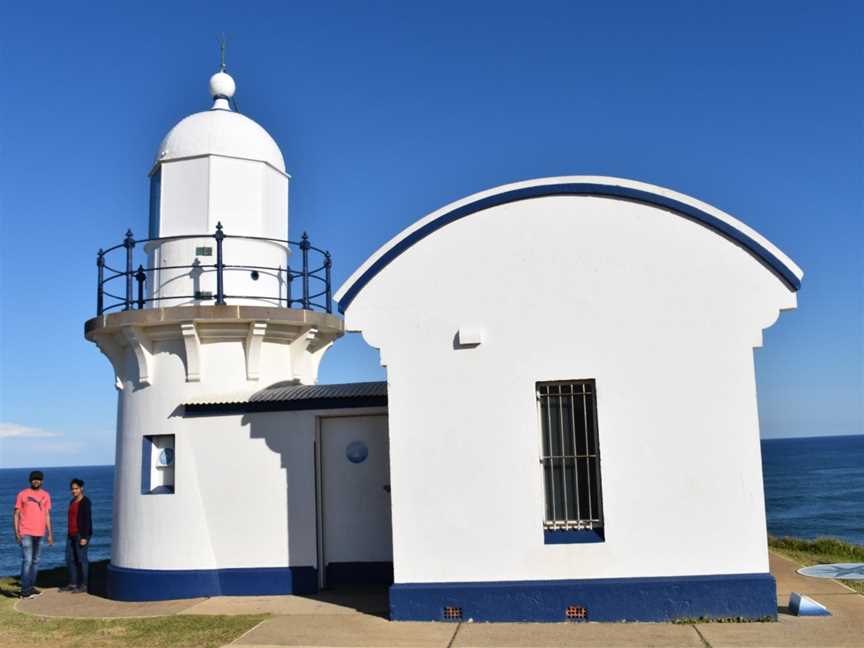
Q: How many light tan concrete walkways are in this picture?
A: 1